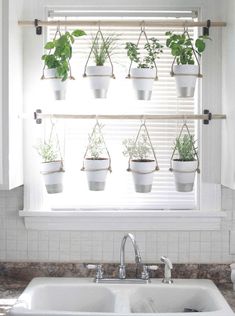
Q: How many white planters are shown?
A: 8